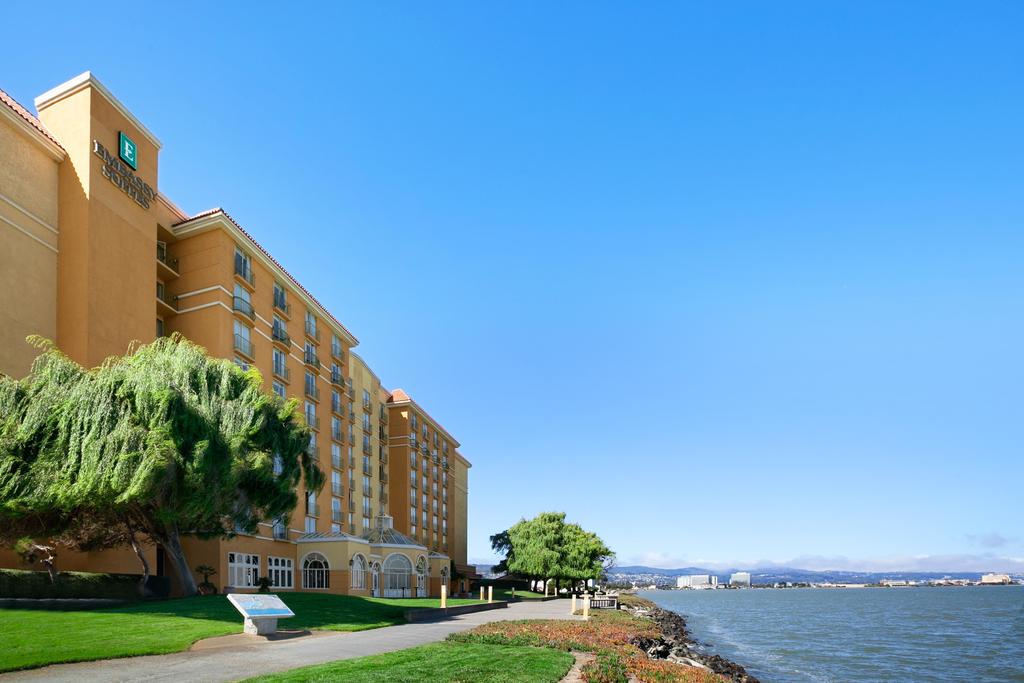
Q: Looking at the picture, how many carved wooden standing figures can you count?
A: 0